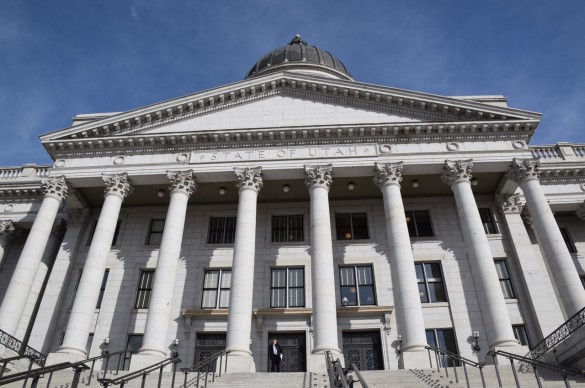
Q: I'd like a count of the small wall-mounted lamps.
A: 4